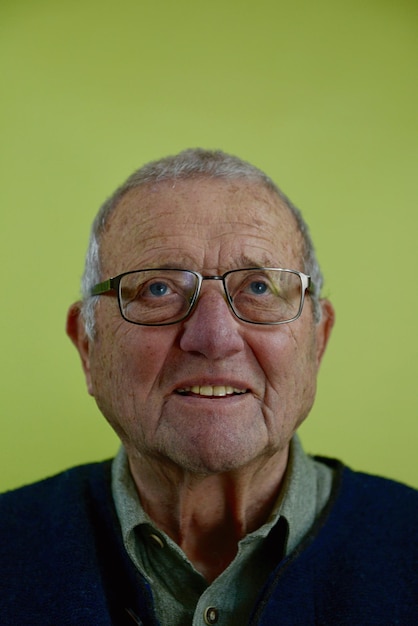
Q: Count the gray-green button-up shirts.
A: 1